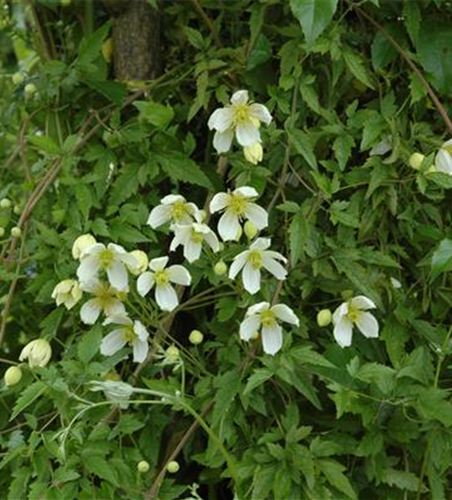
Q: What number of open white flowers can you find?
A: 12